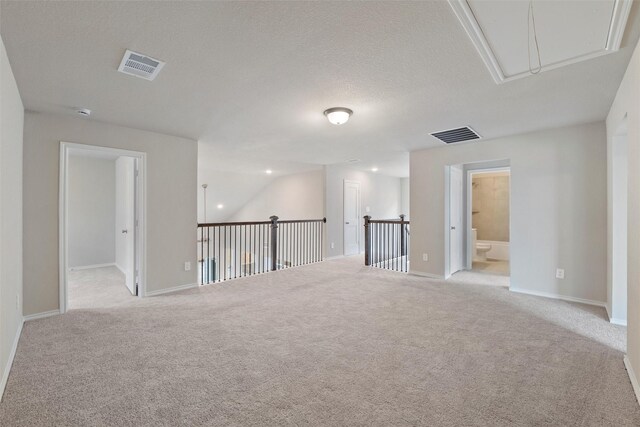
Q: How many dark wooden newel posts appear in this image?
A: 3